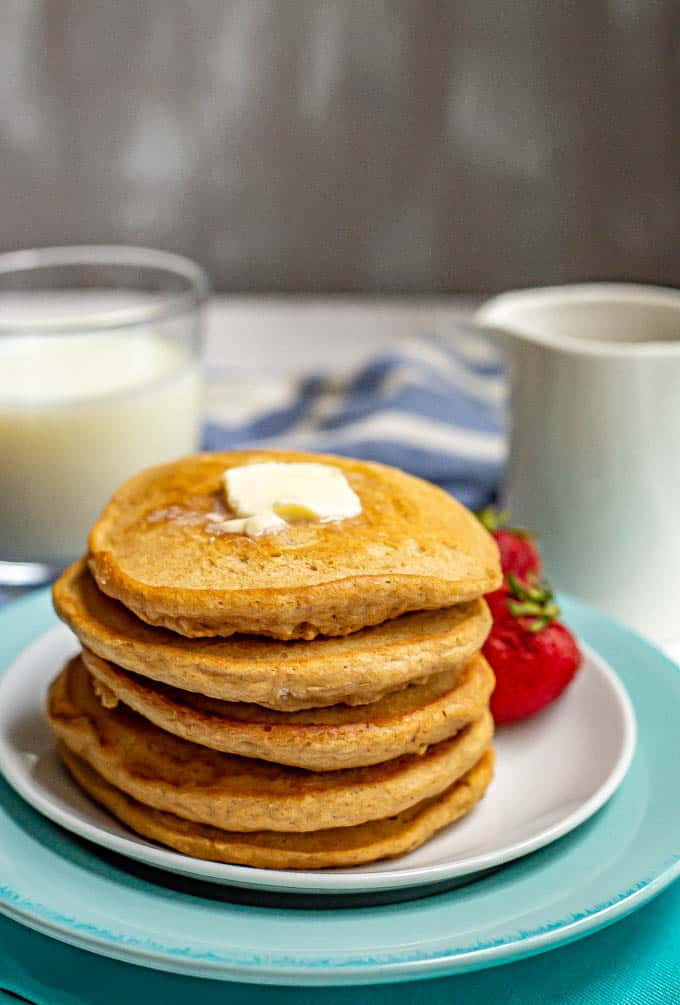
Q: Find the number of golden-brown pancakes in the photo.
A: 5